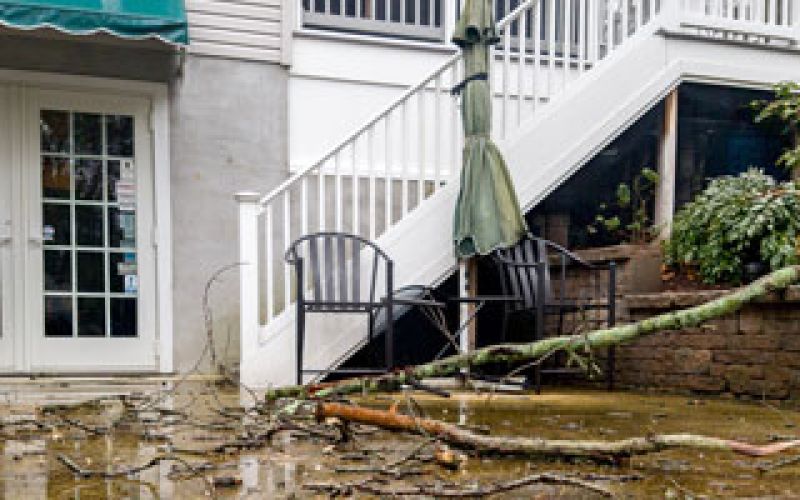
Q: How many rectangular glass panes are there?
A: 15